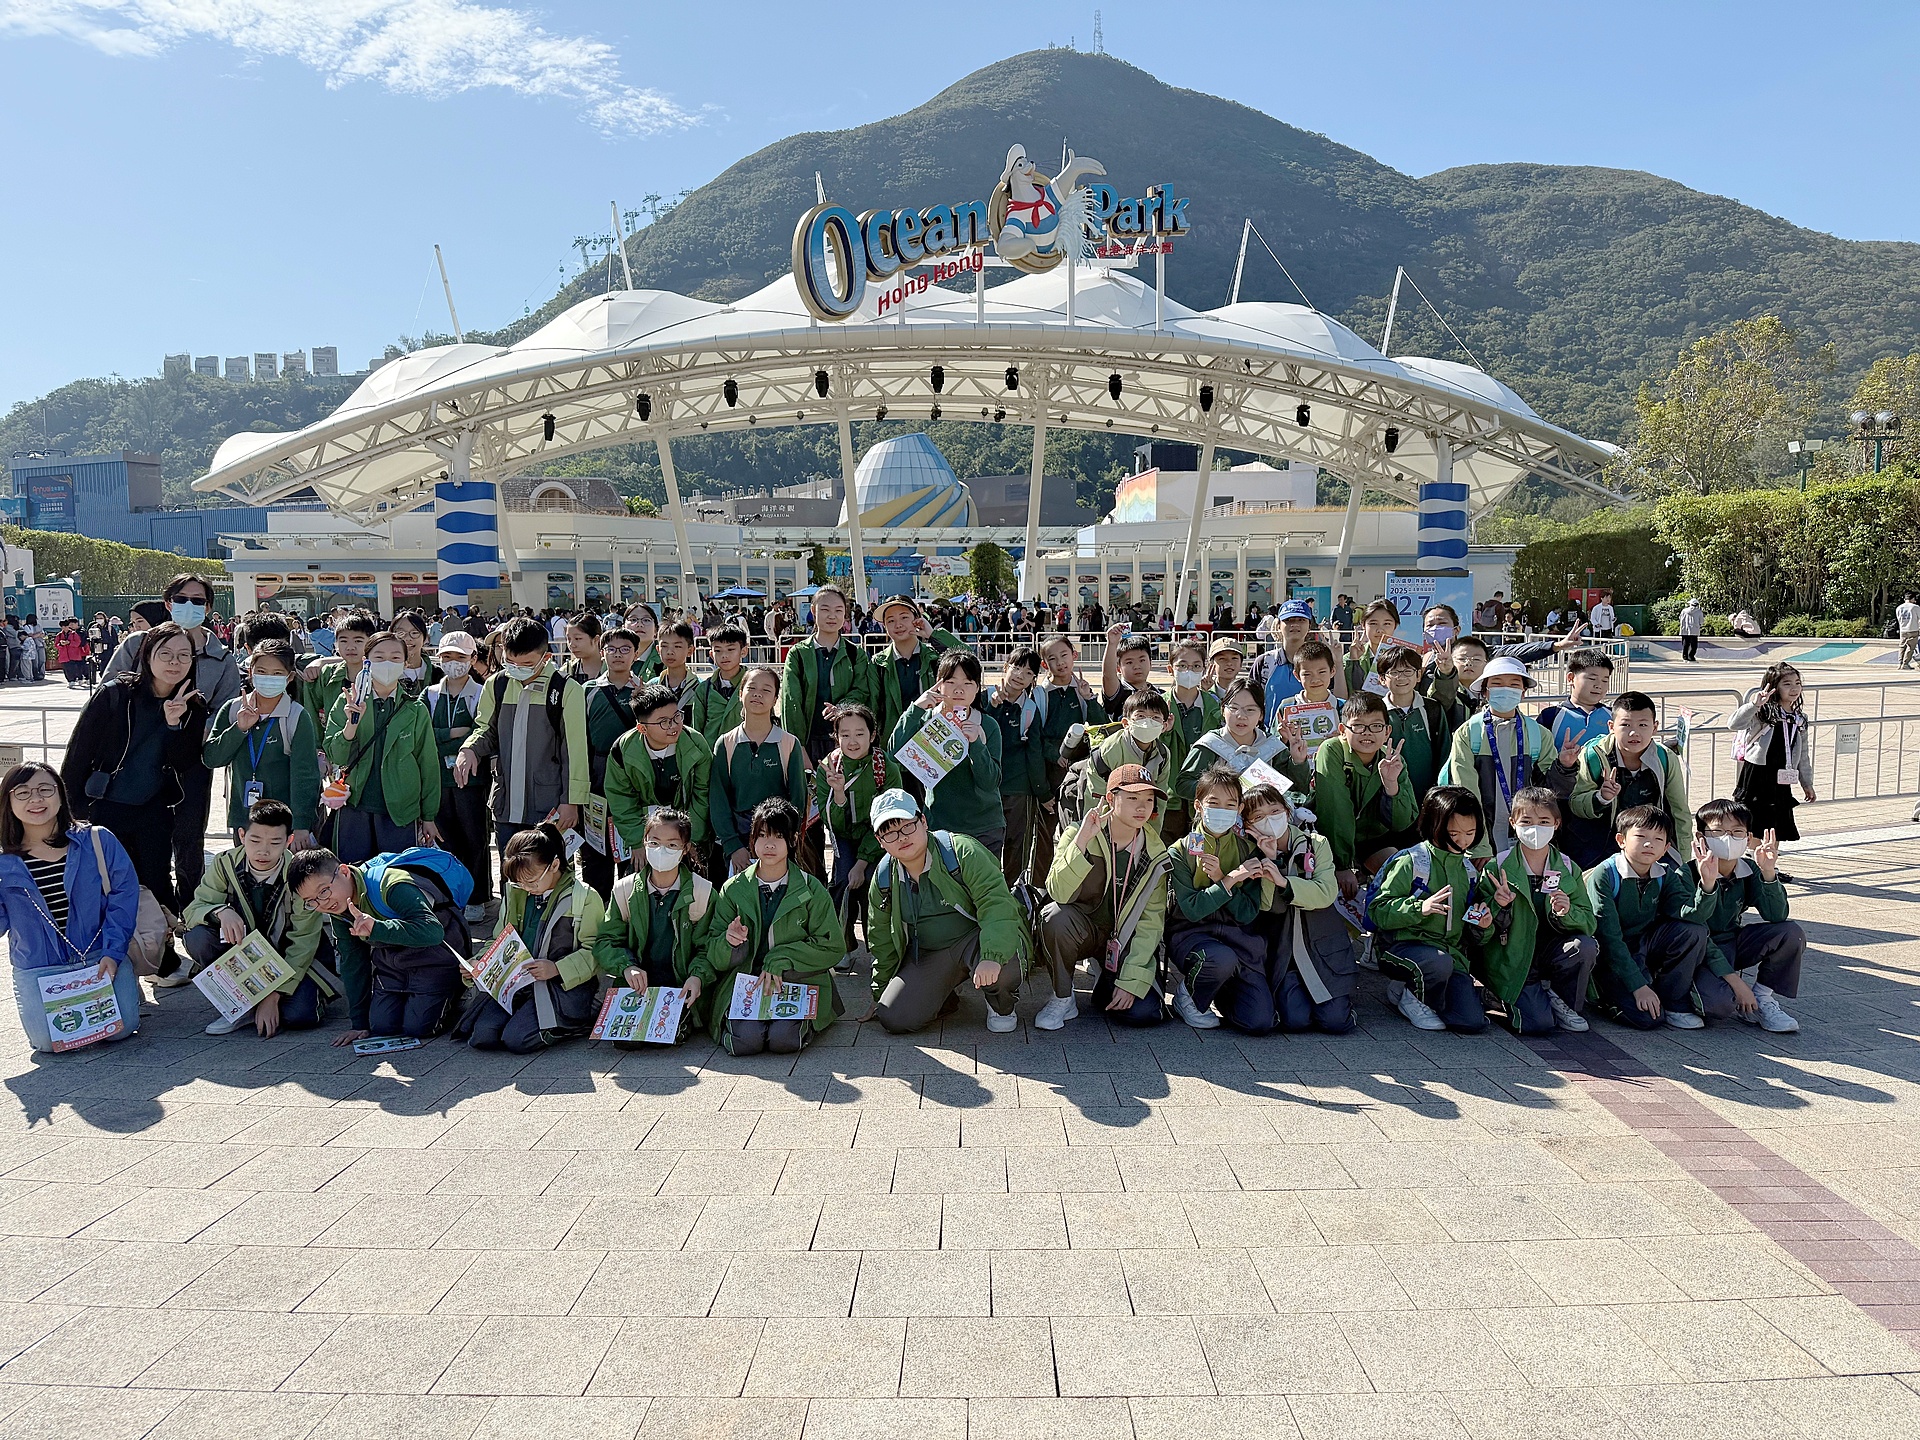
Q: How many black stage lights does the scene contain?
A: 10